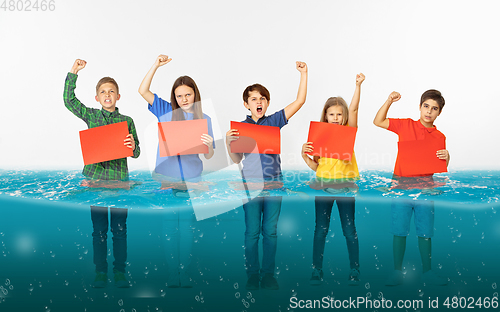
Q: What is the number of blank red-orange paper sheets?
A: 5